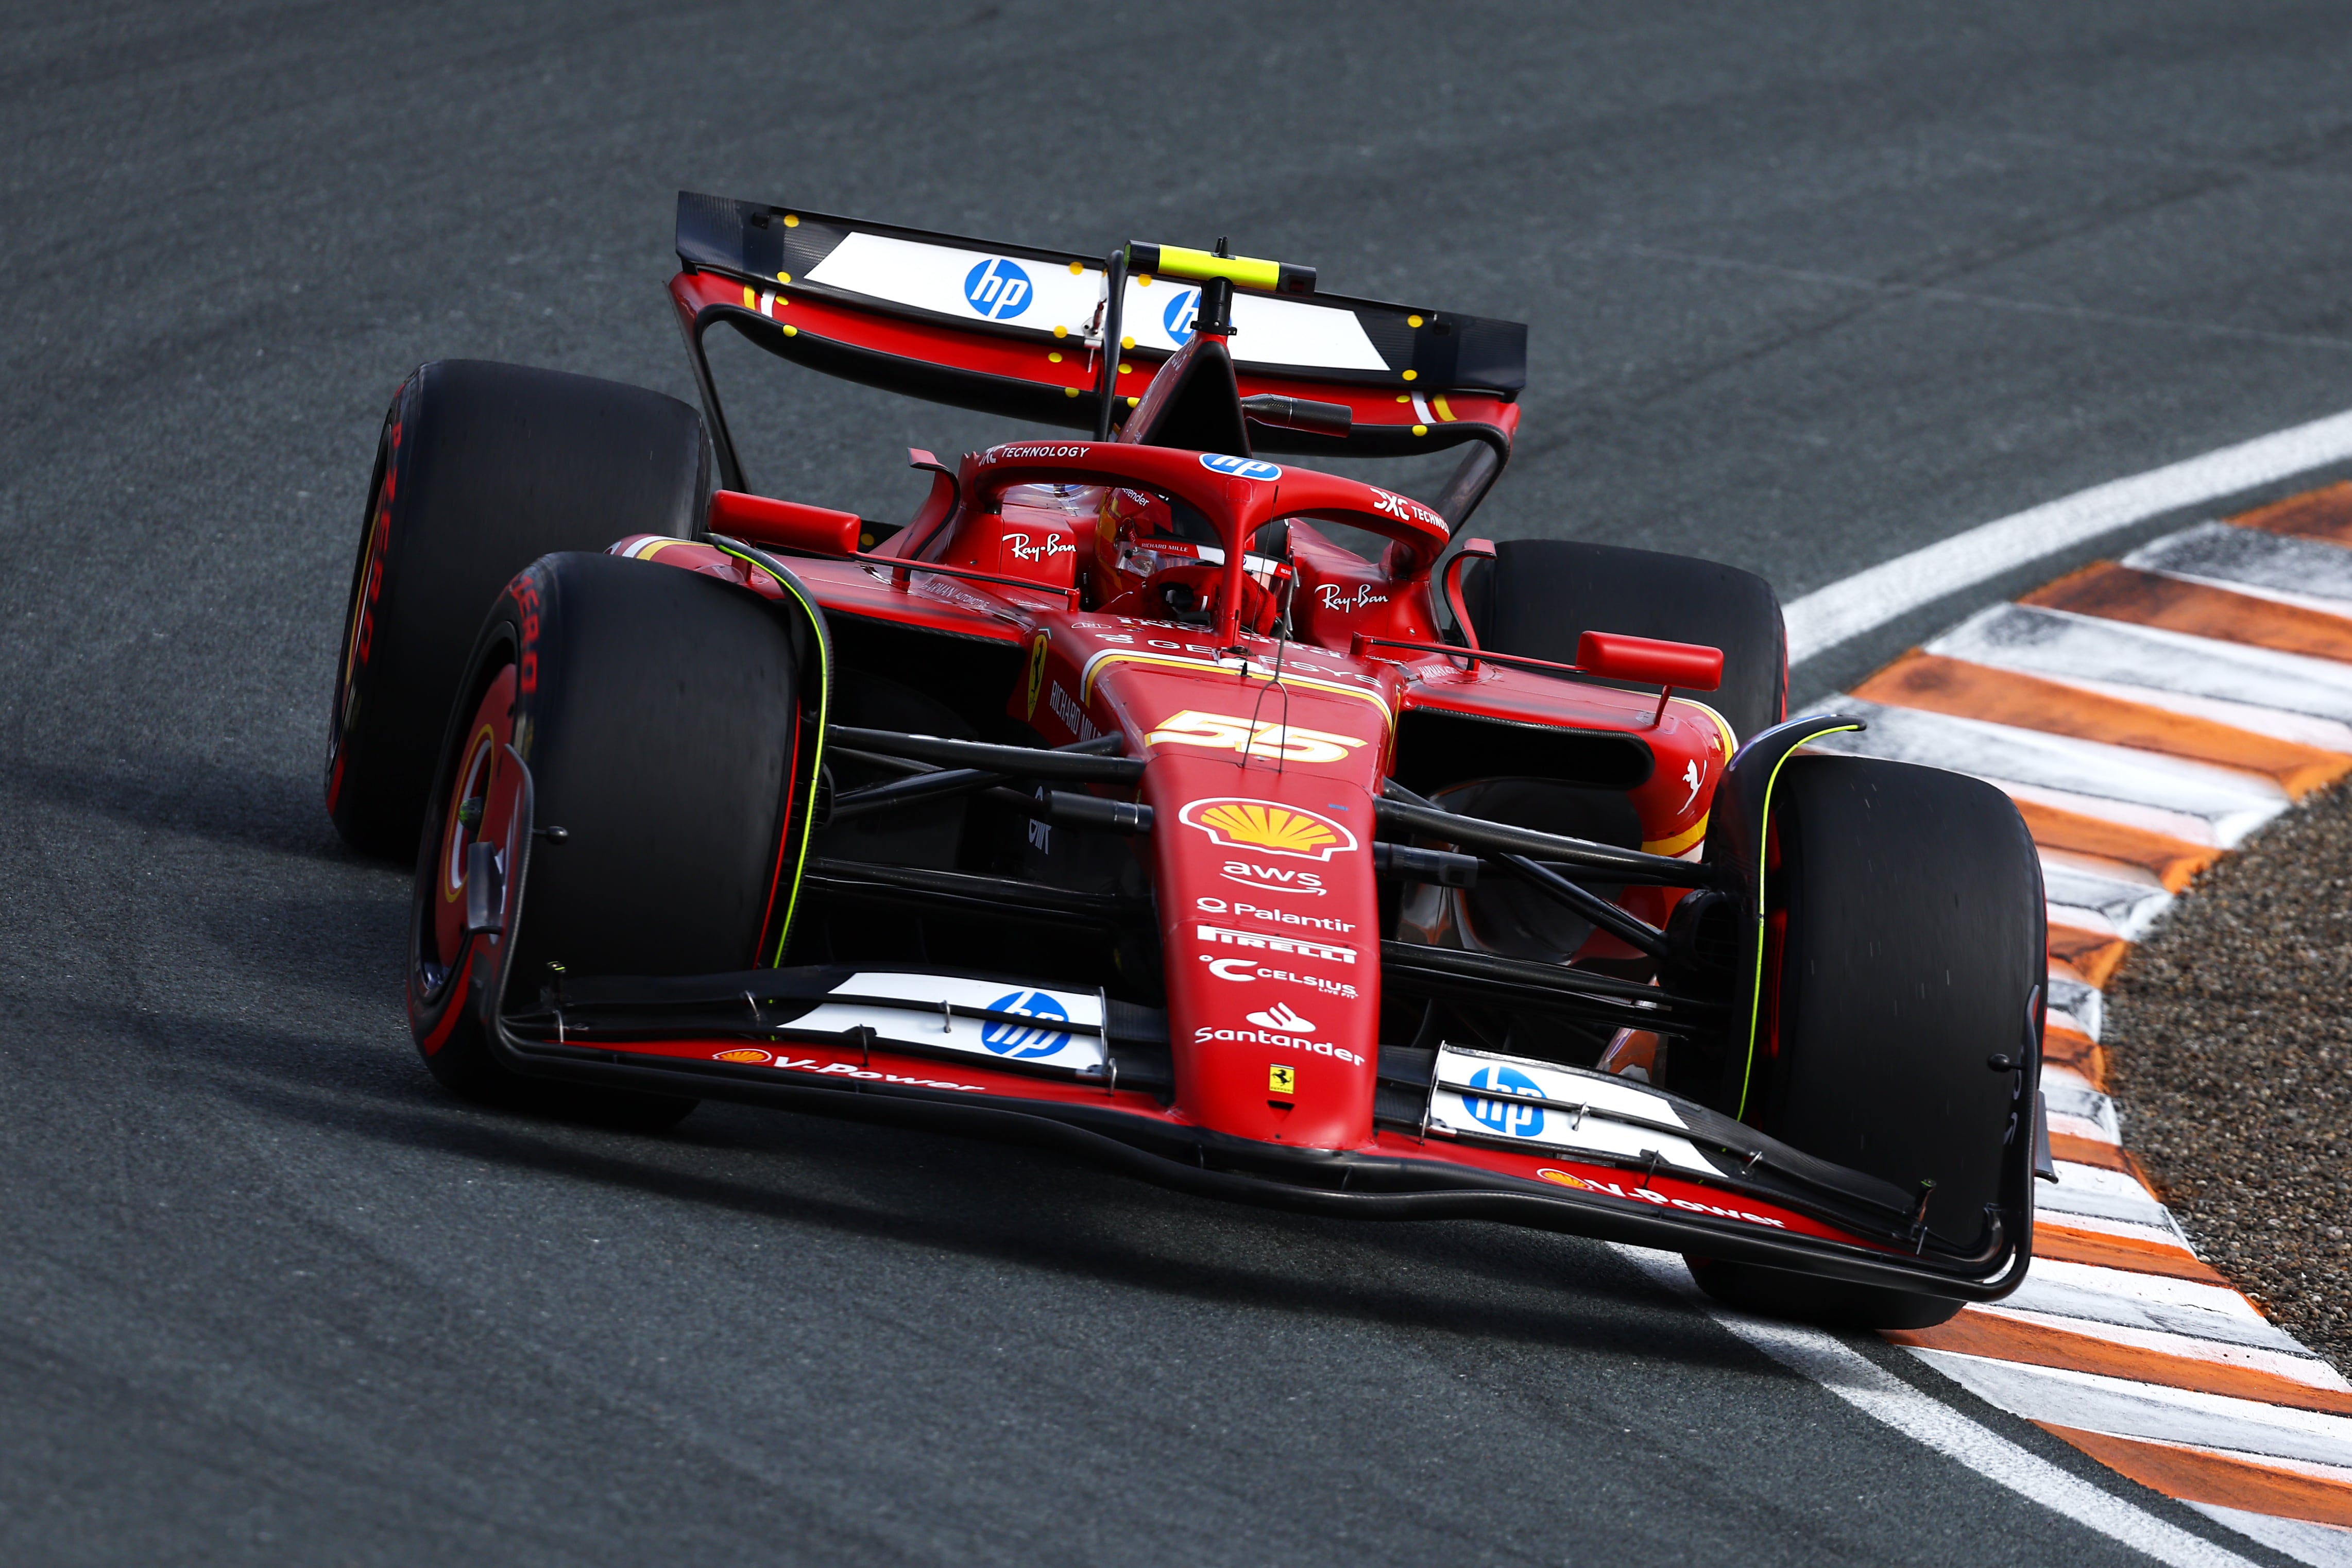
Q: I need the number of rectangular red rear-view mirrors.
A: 2